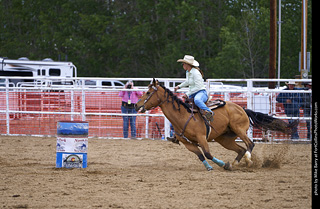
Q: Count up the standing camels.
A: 0